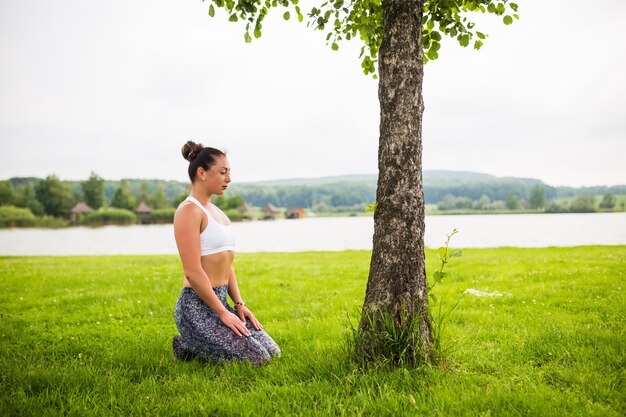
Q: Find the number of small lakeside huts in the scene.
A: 5